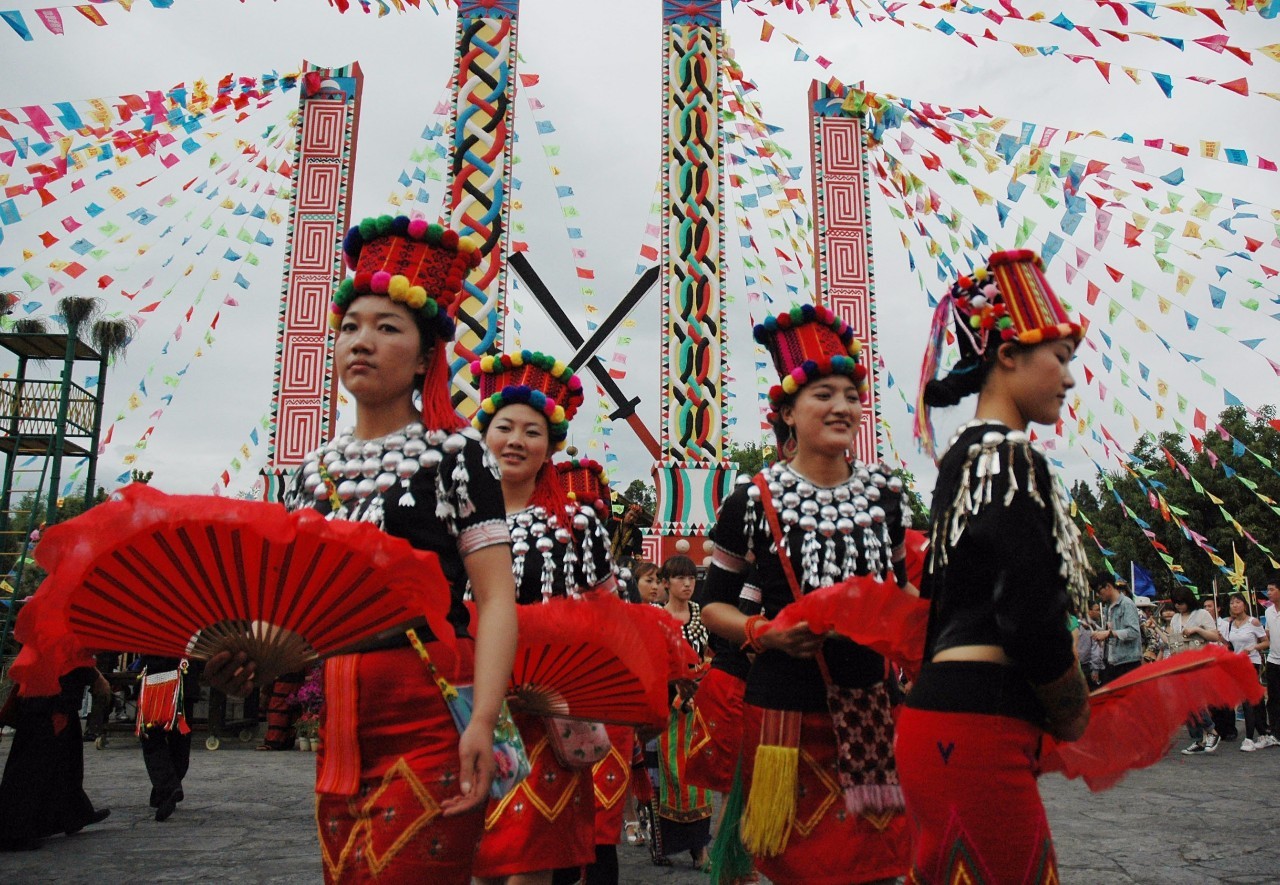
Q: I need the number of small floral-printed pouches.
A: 2